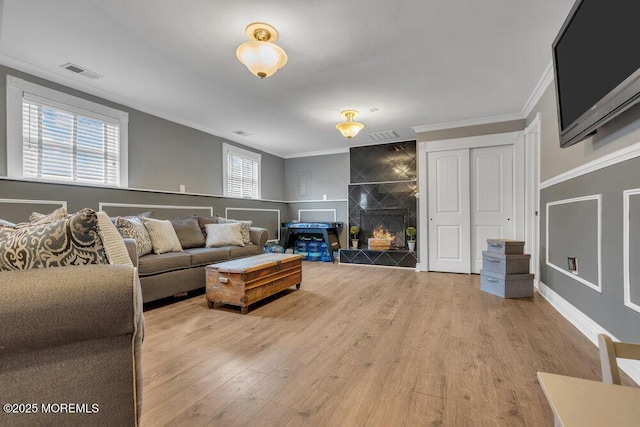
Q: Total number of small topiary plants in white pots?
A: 2